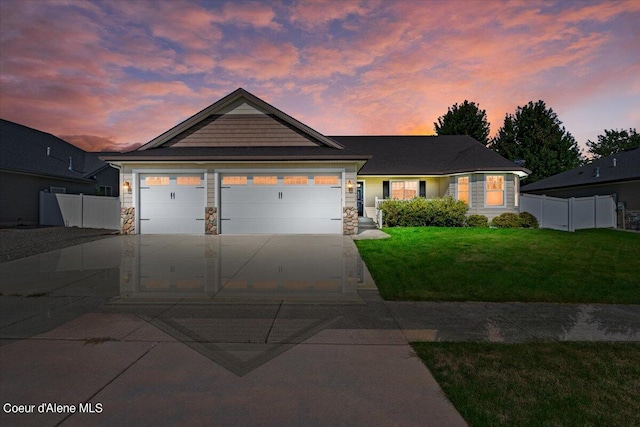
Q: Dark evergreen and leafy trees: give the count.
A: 3